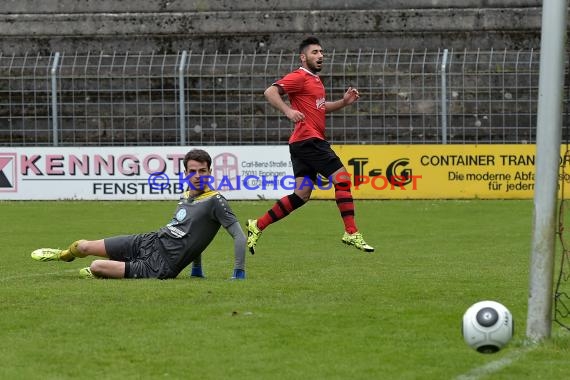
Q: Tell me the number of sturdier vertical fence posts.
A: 3